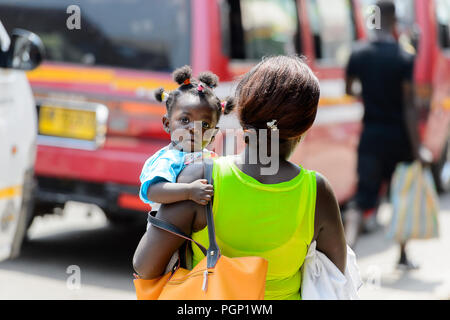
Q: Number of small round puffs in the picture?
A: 4